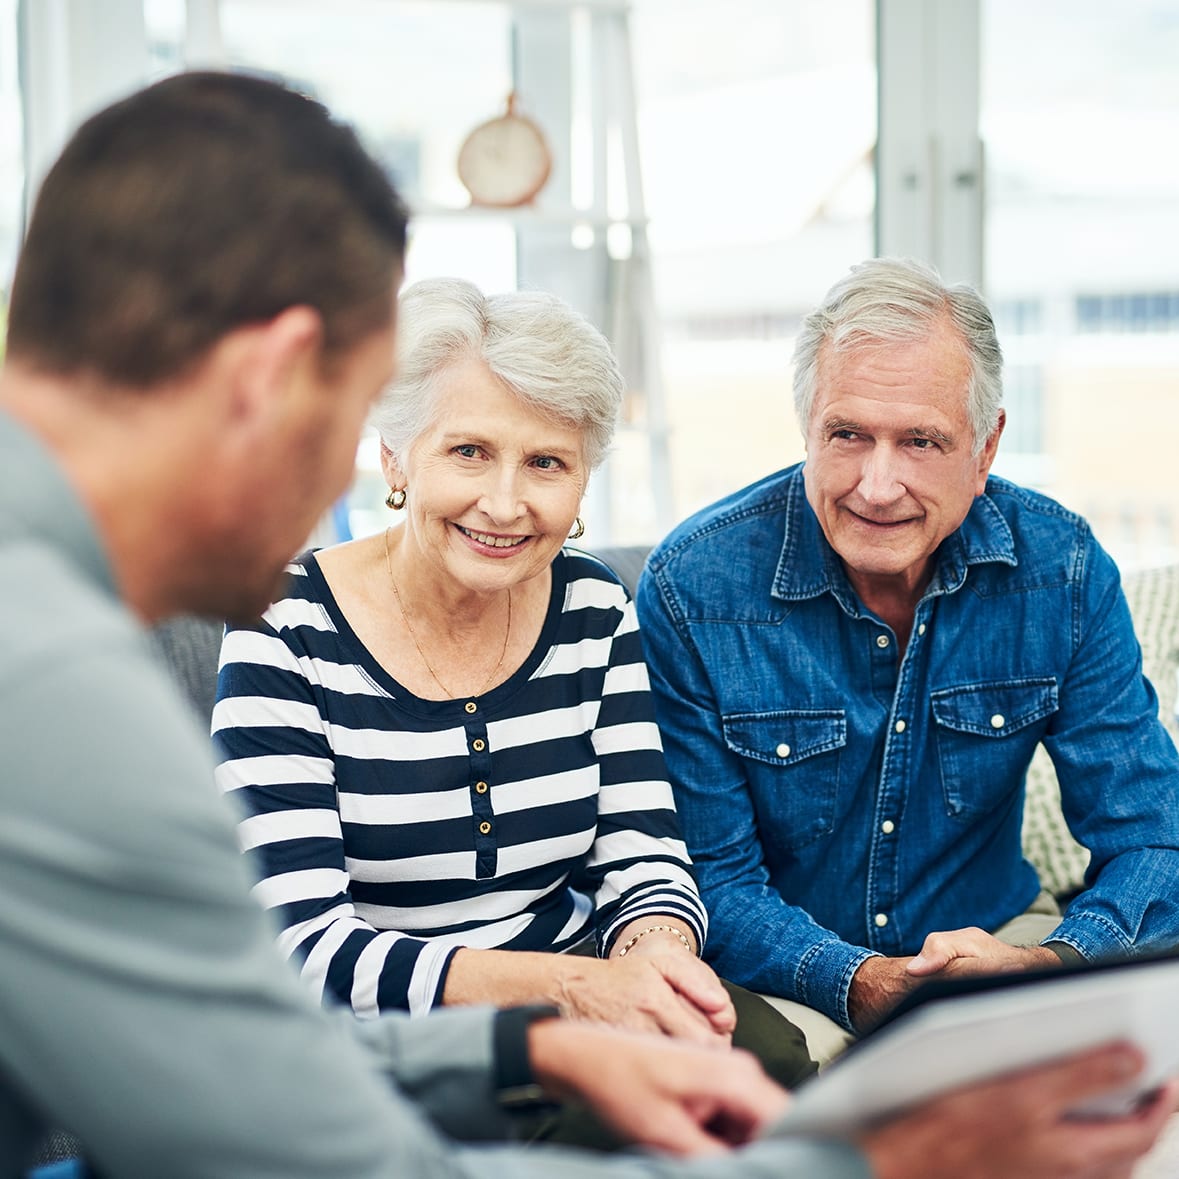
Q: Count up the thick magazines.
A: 0